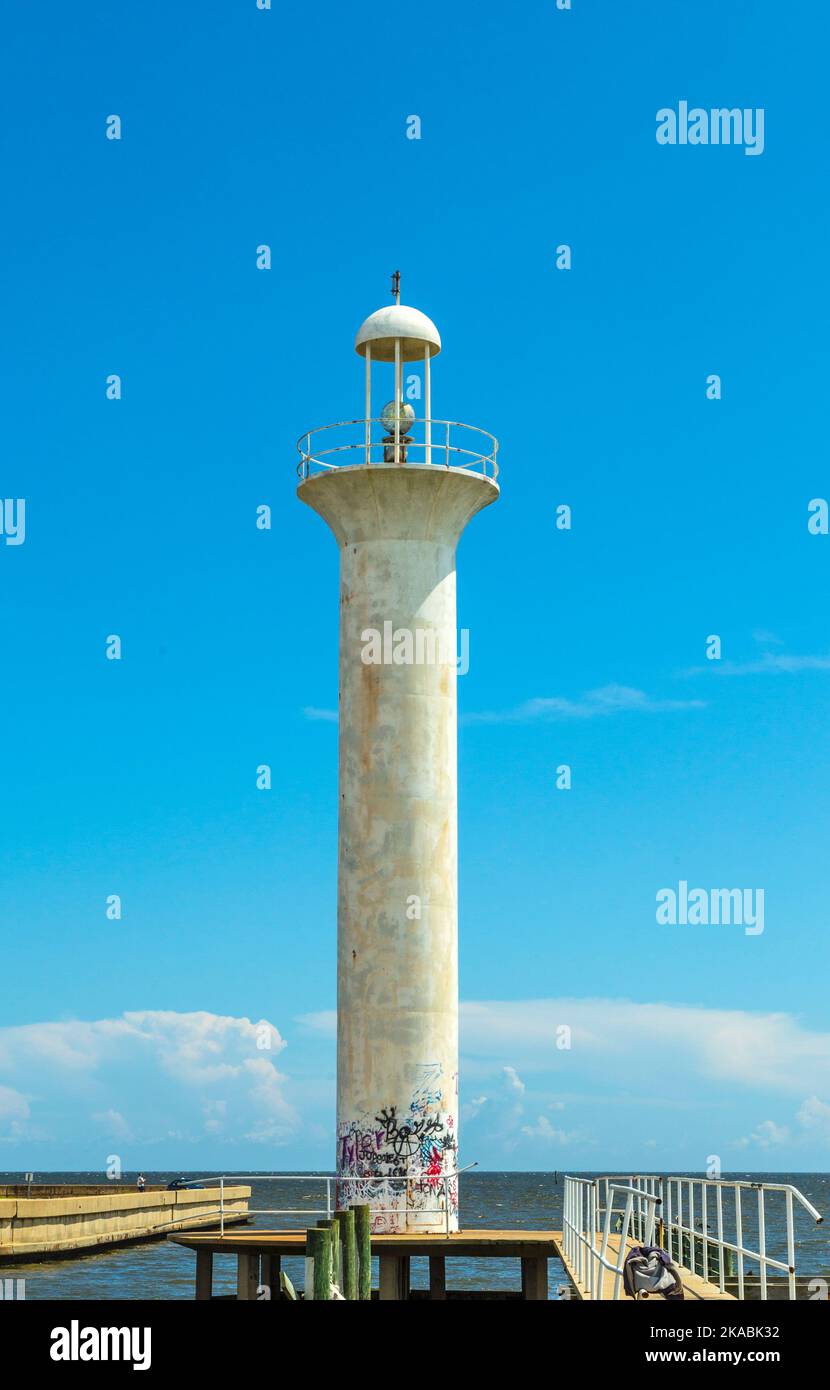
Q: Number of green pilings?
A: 4